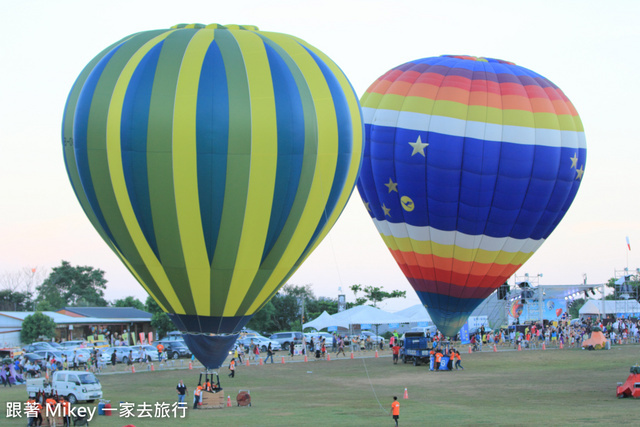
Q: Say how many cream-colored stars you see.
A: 6